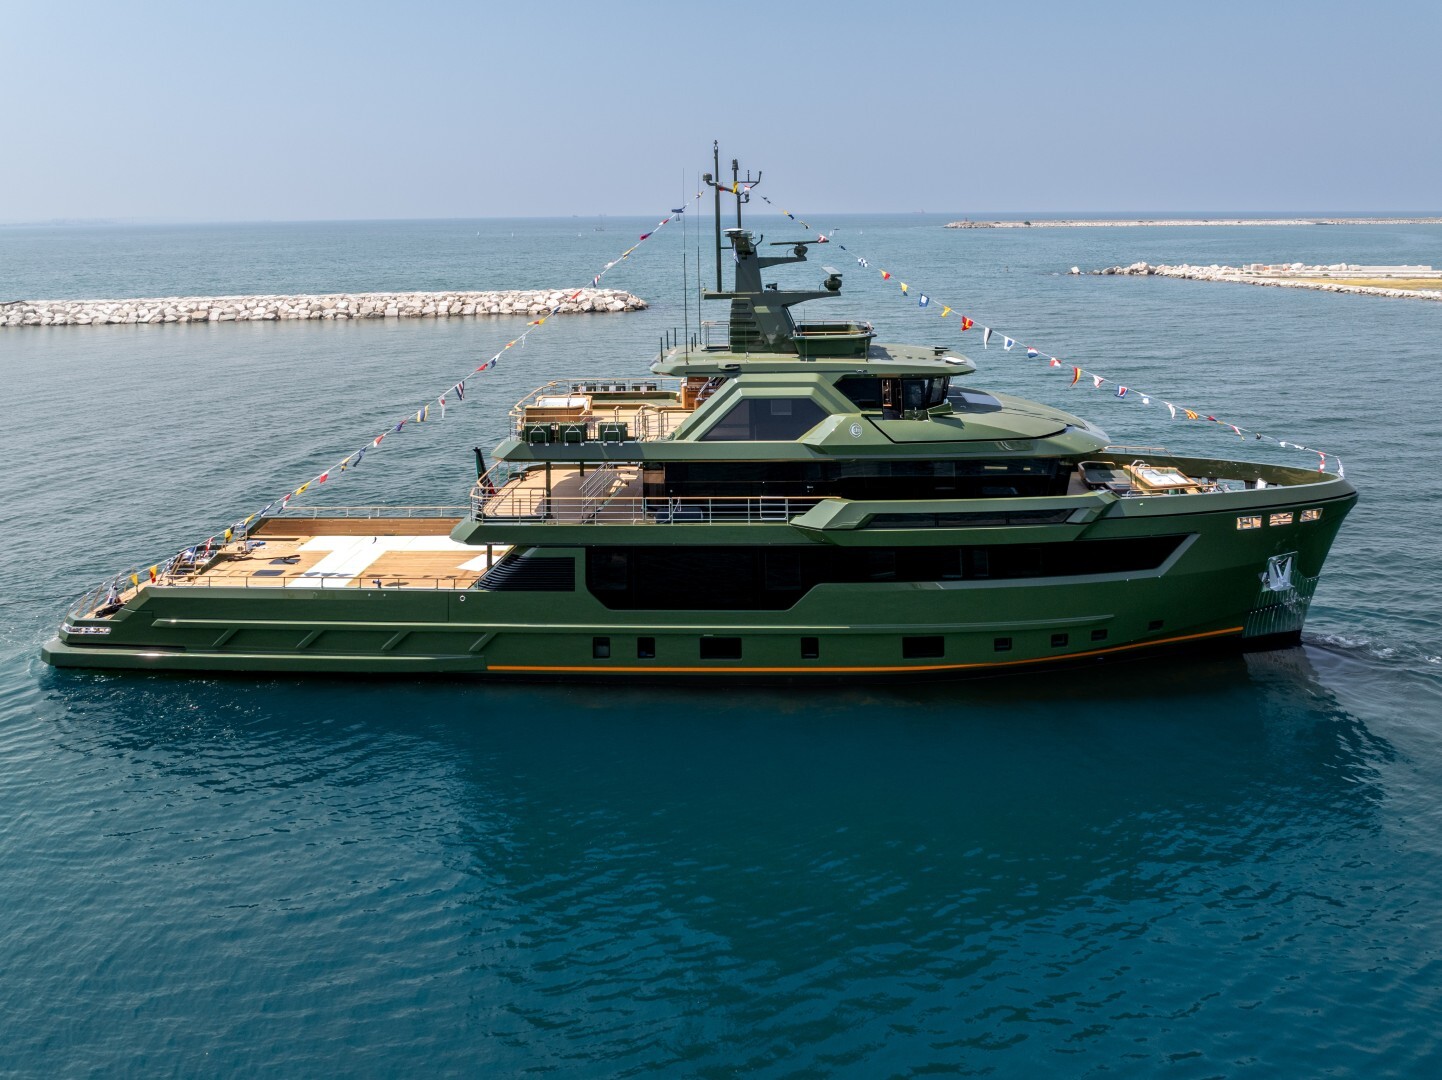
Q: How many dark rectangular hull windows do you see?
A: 9